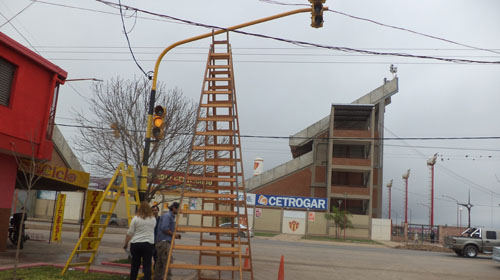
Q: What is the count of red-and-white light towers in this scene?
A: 3